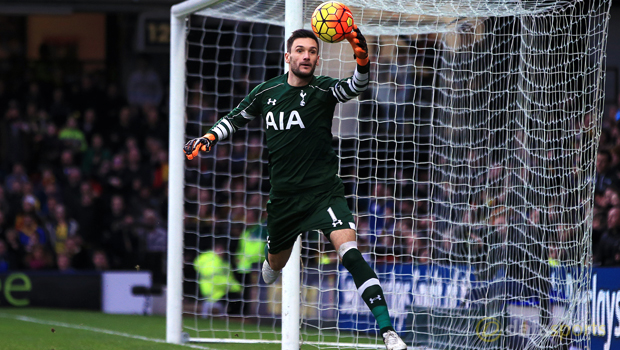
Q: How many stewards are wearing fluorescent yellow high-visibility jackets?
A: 2